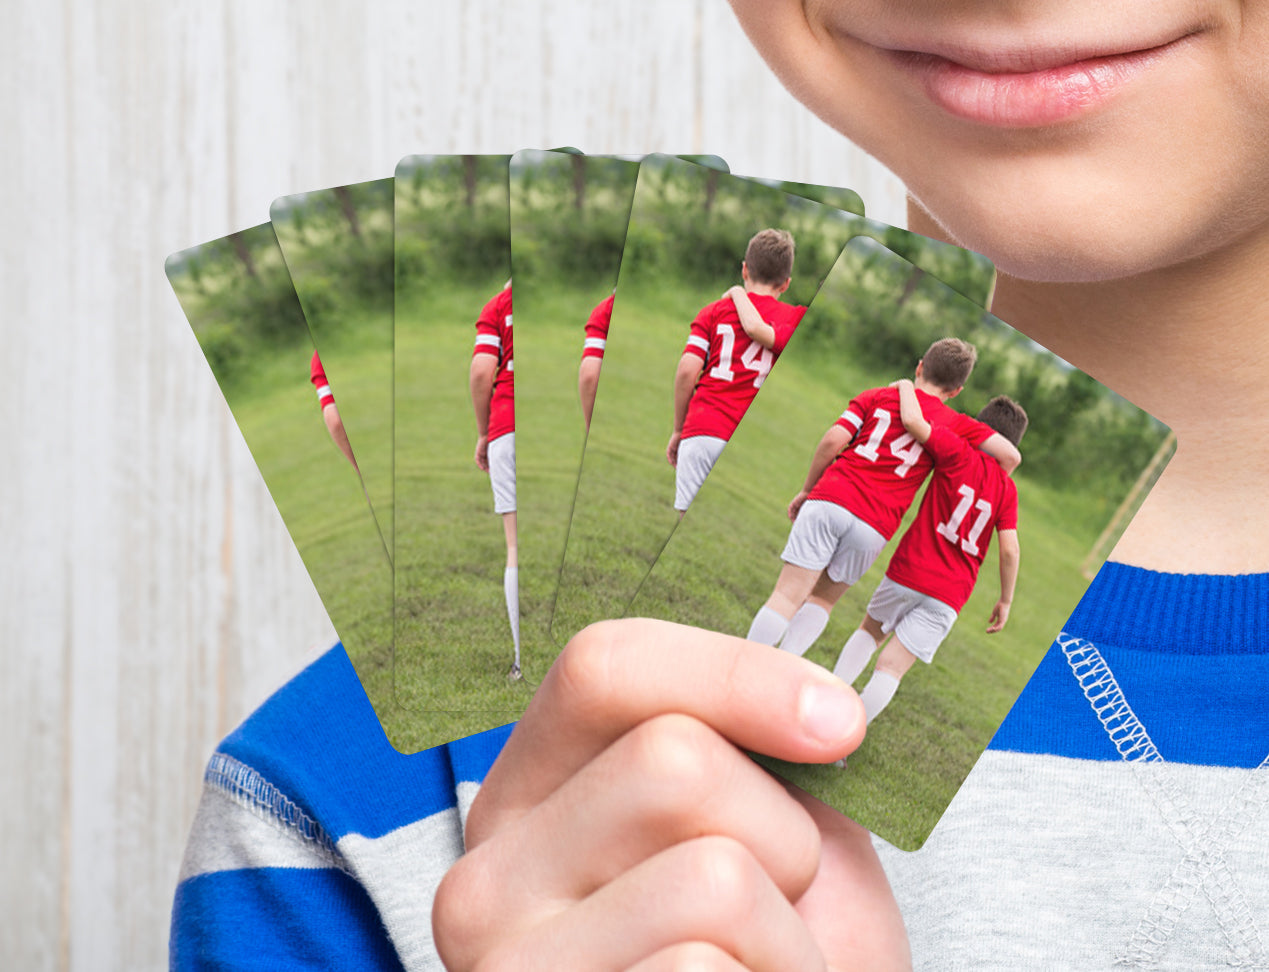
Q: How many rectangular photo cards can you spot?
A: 6